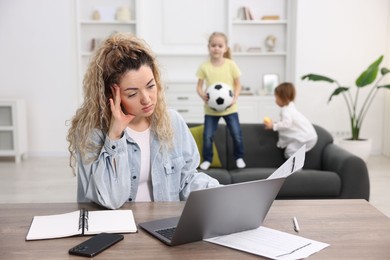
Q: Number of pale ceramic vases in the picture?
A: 2